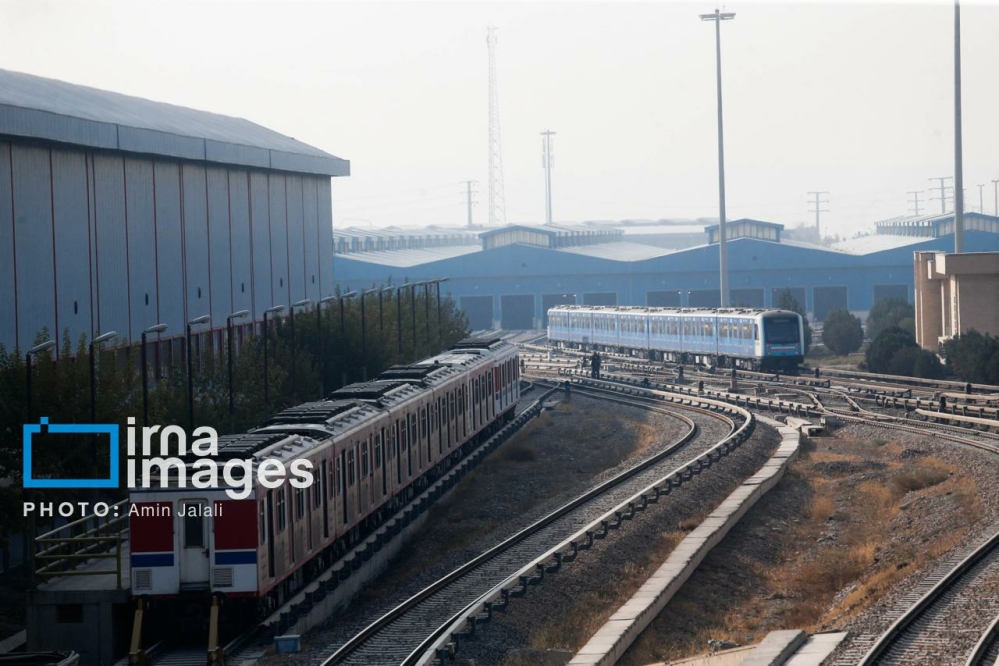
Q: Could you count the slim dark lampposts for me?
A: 15